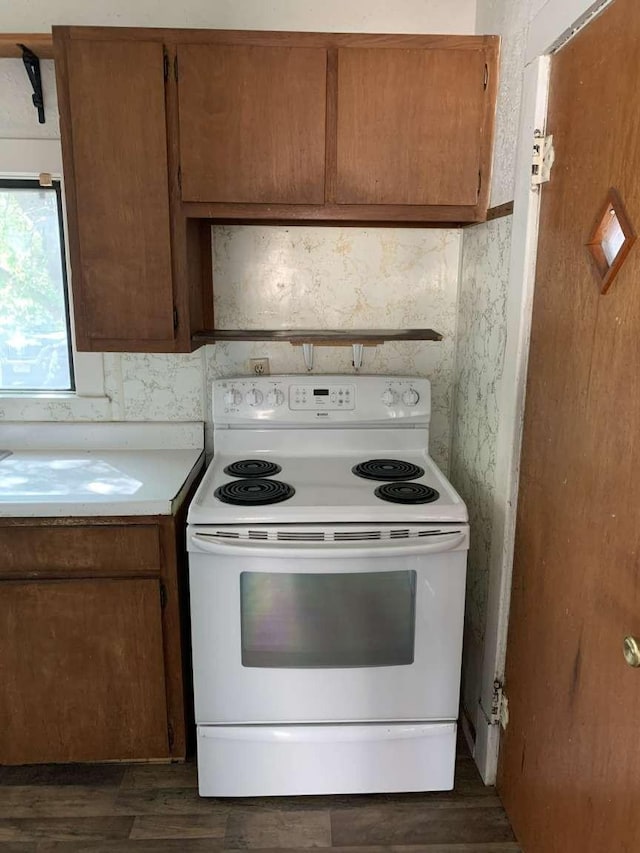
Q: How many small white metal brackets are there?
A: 2